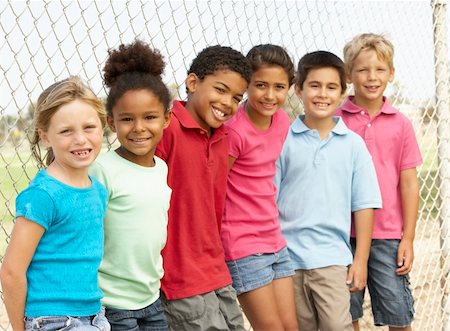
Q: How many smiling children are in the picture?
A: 6